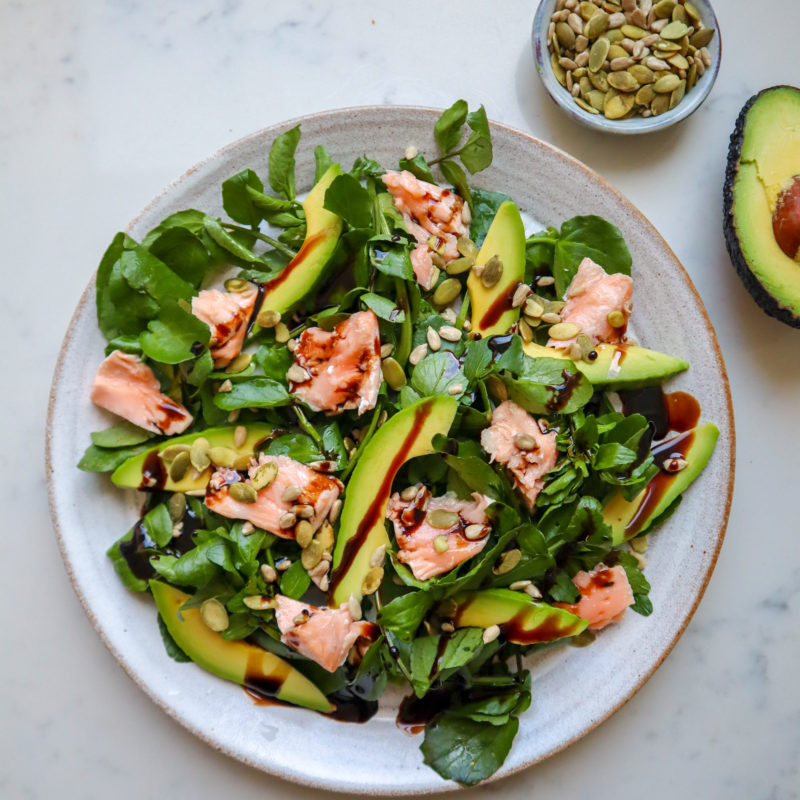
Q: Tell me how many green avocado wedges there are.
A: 8